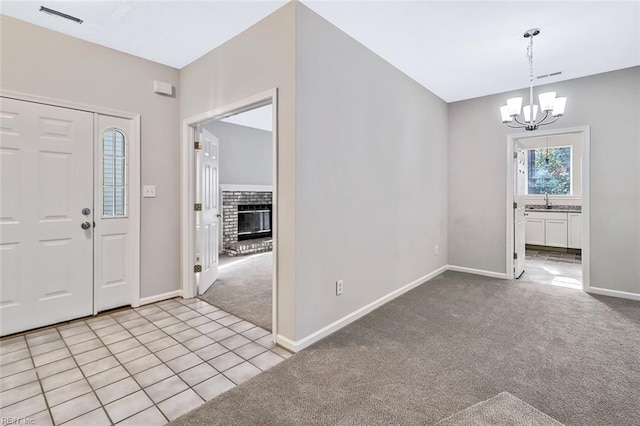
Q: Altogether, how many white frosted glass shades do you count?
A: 5